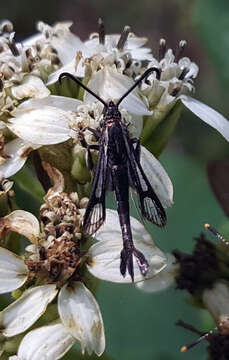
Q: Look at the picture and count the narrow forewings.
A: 2